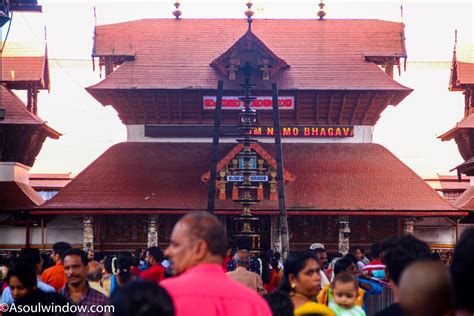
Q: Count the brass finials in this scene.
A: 3